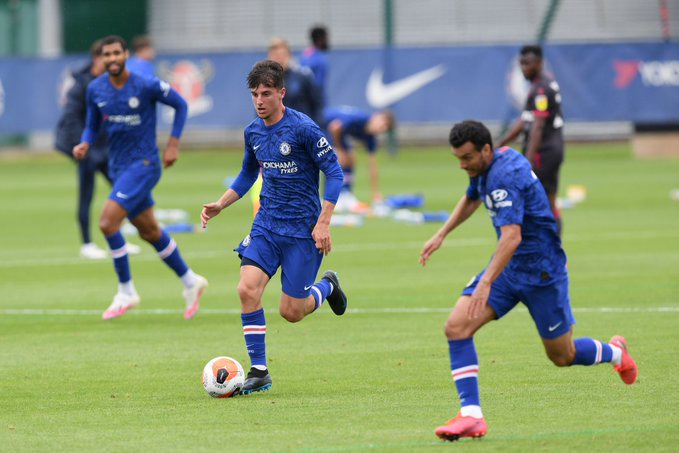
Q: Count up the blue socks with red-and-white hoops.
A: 6